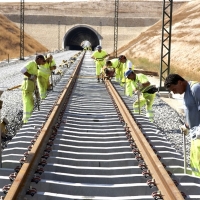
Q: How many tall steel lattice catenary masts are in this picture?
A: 3